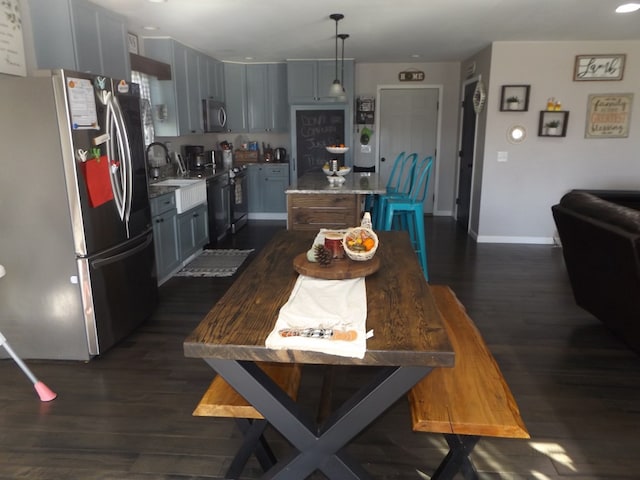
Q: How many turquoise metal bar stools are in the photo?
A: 3